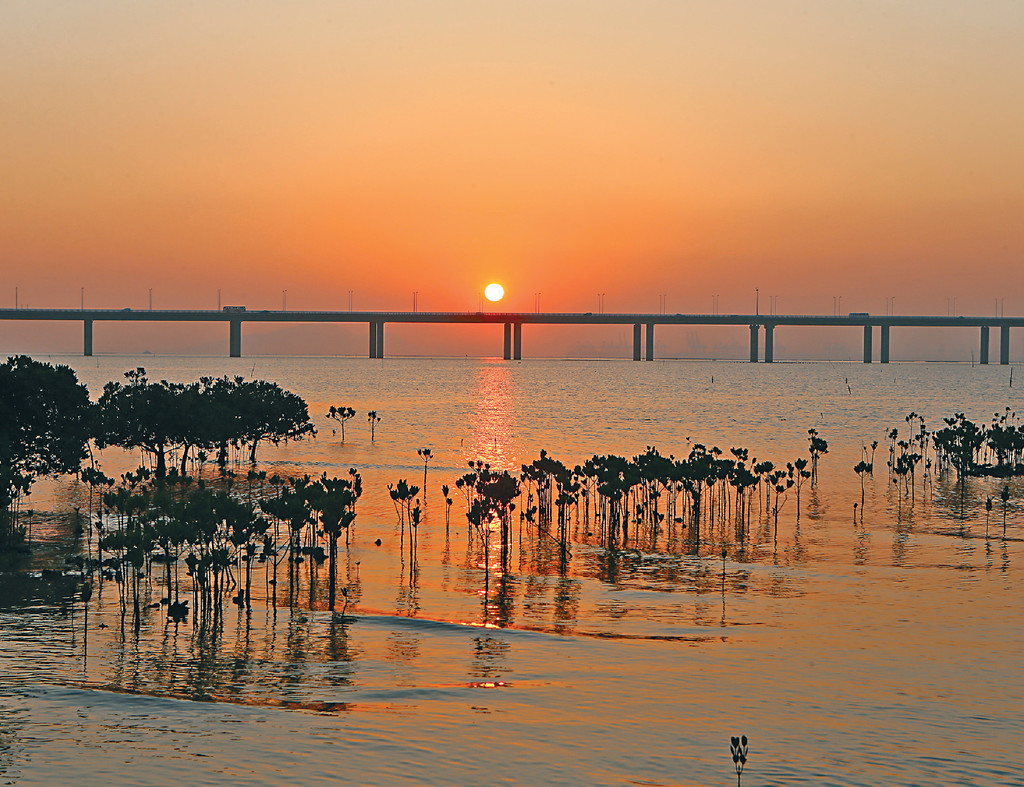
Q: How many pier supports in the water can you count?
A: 14